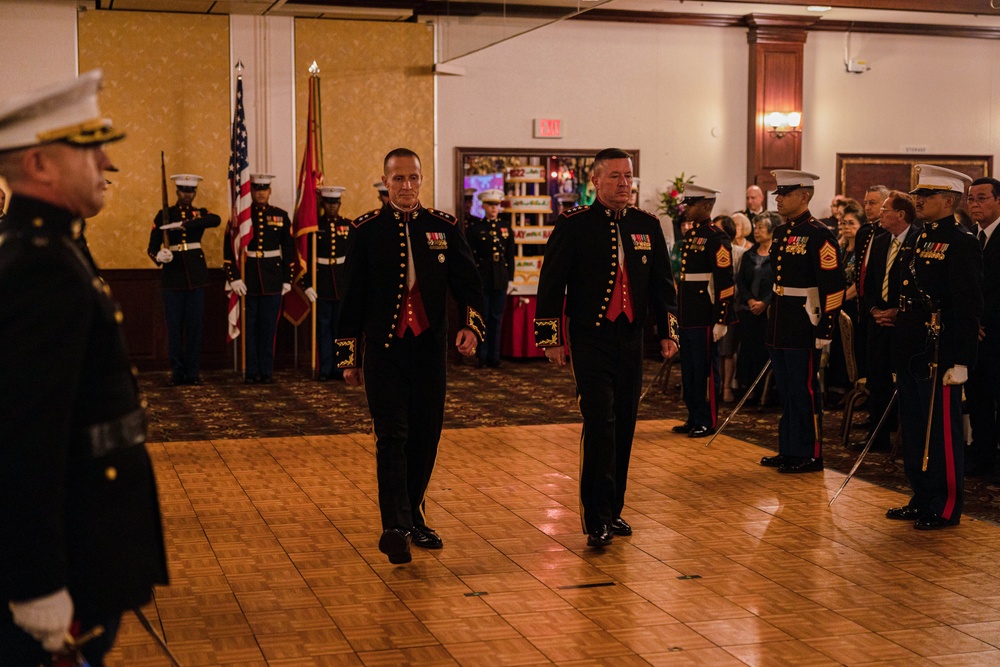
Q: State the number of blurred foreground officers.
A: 1